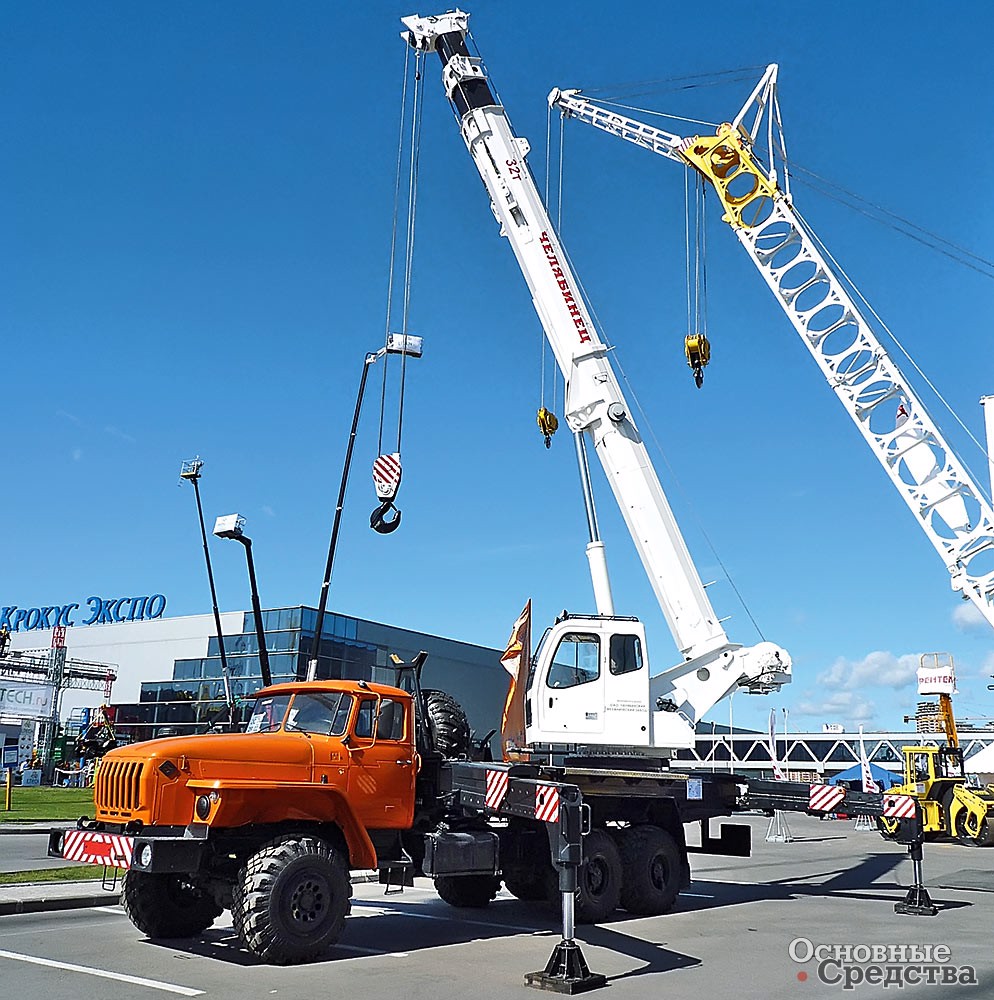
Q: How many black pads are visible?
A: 2